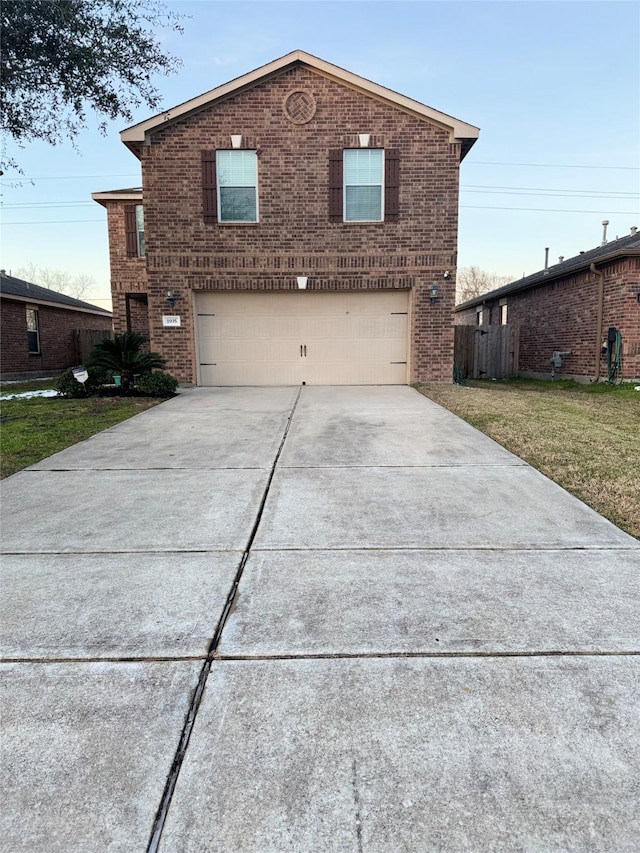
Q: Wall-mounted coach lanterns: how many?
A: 2